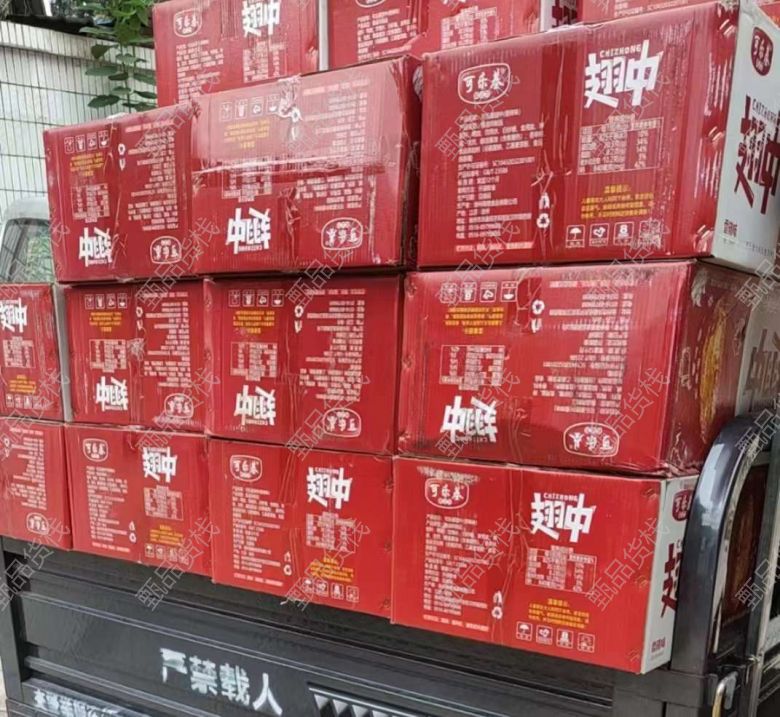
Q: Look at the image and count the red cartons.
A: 14